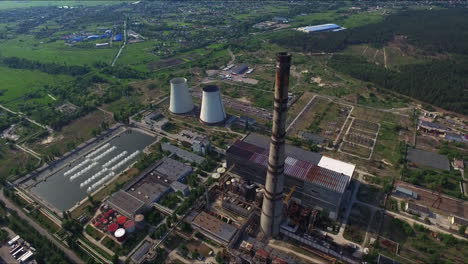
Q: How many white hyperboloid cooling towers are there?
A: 2